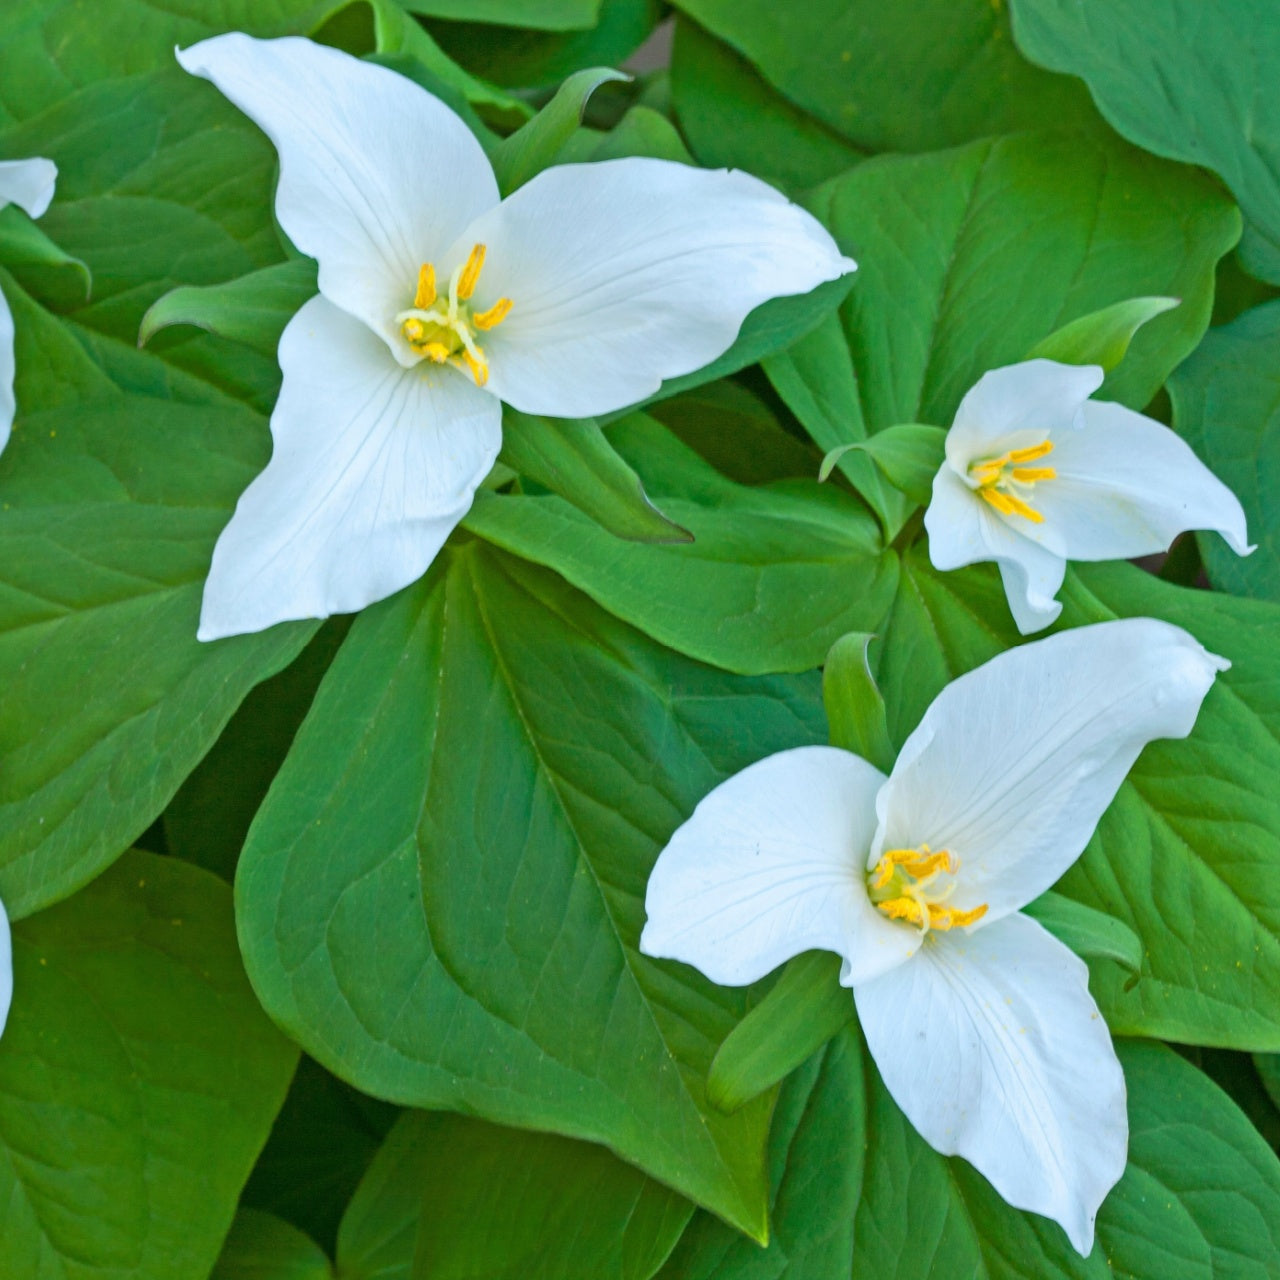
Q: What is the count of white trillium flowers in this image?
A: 3